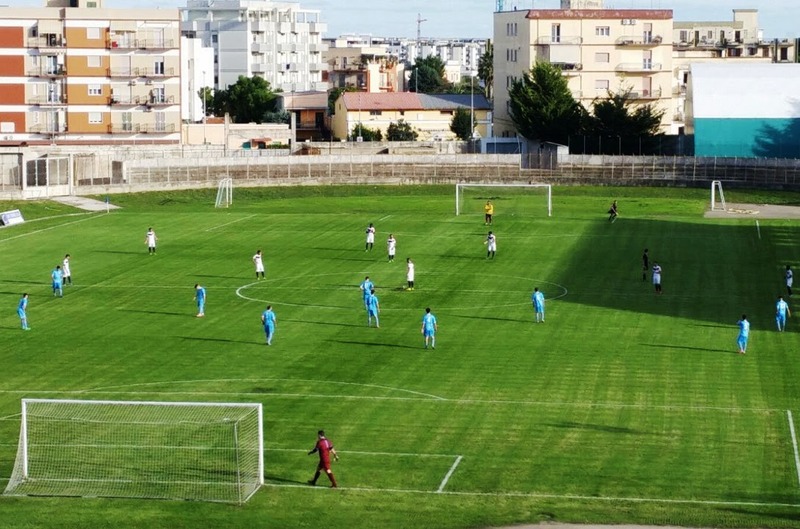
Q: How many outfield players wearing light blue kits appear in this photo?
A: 10